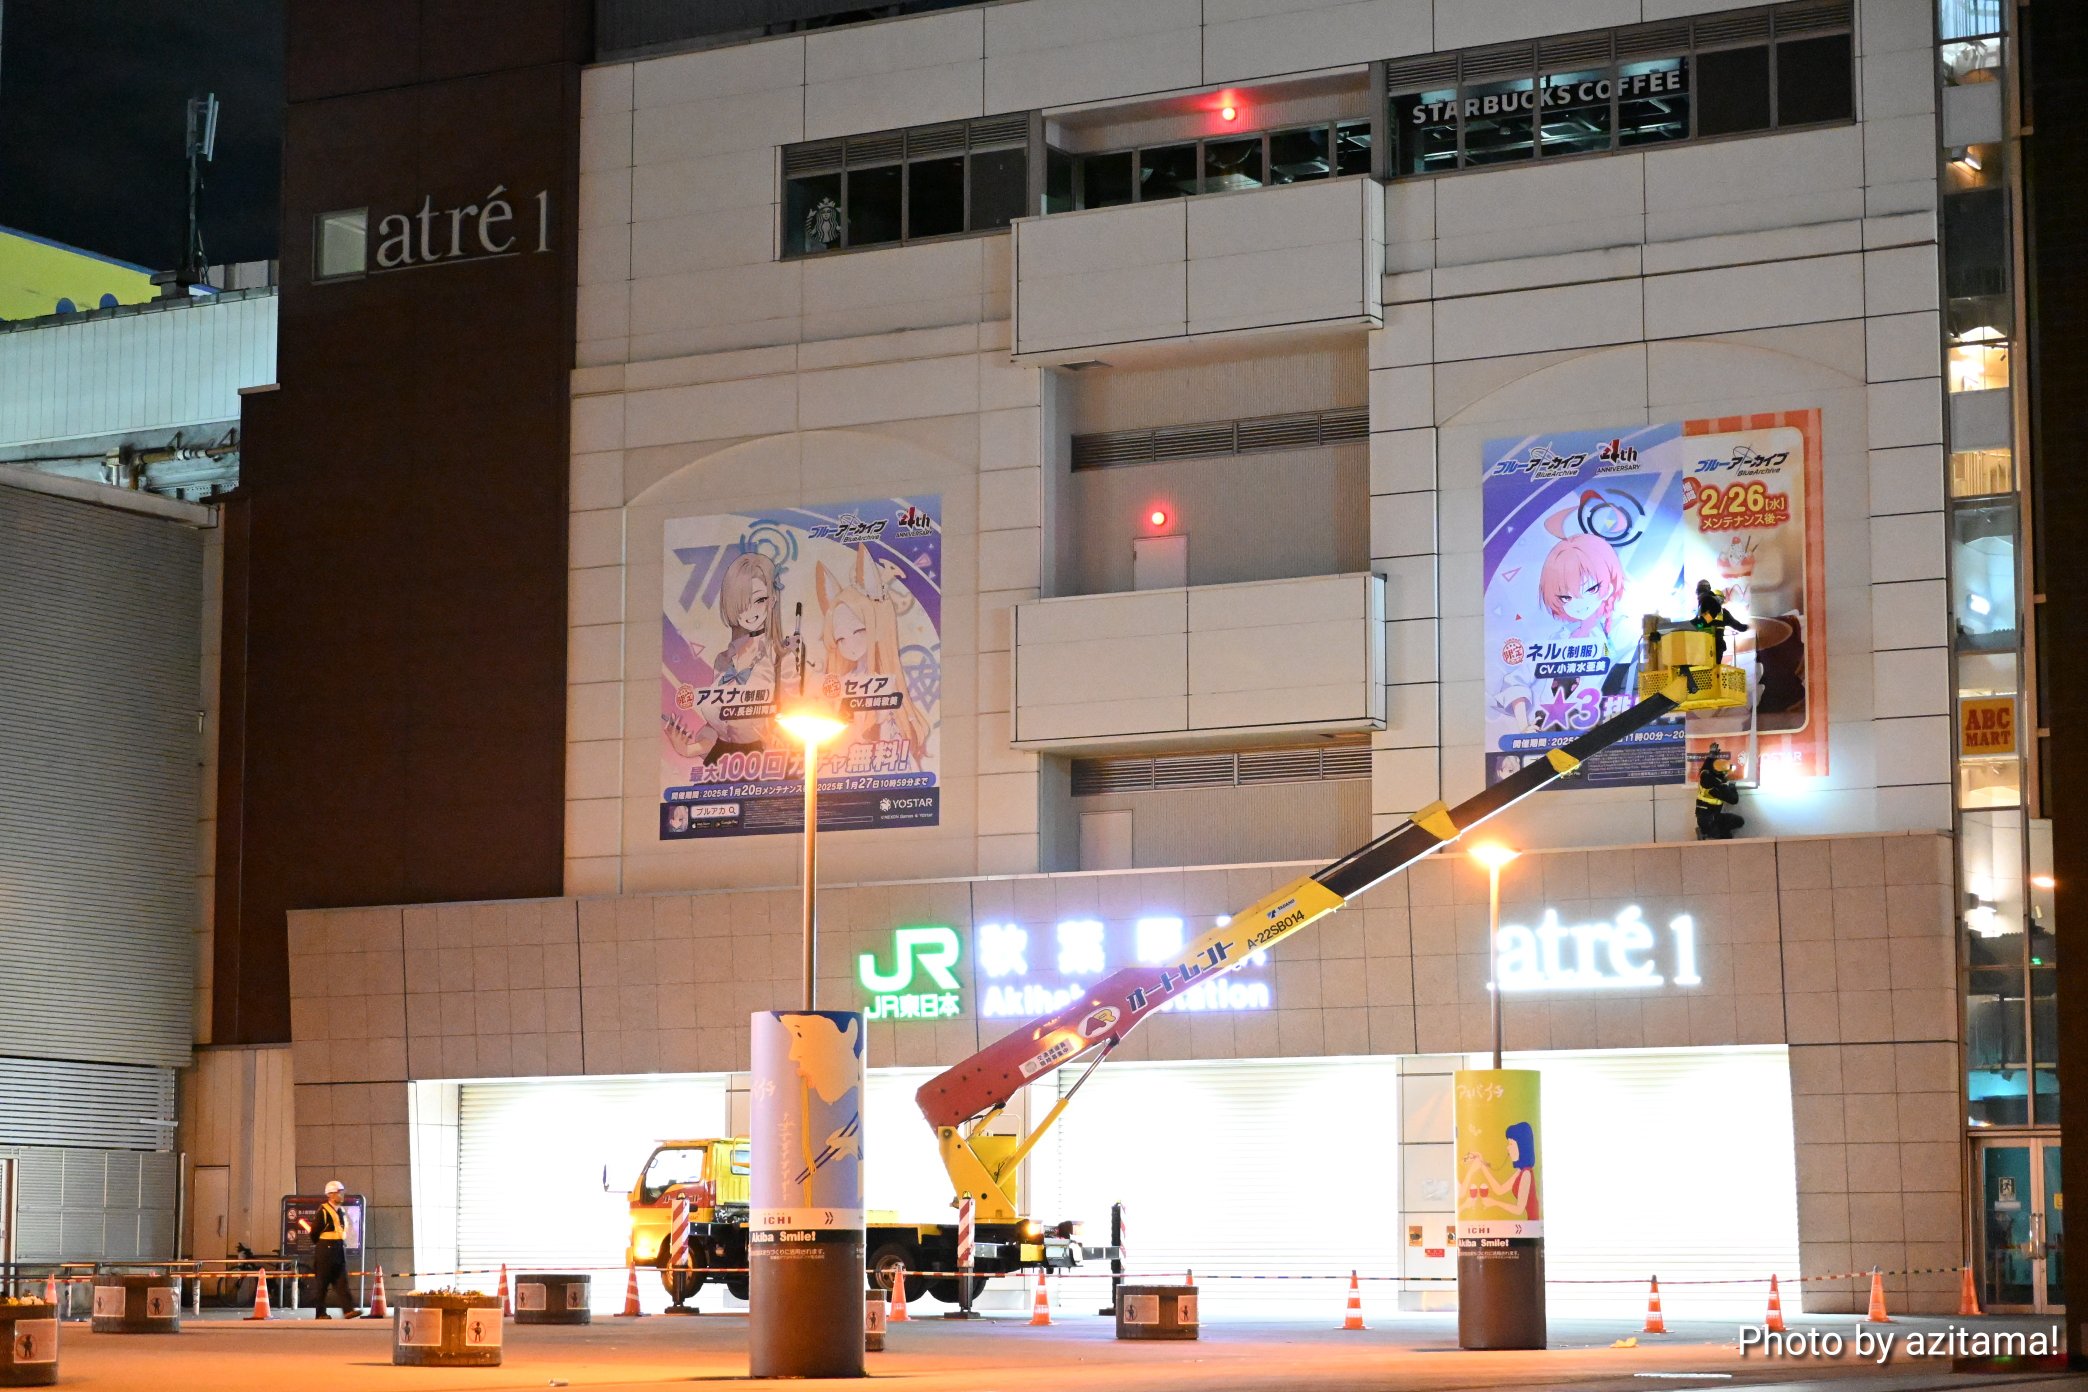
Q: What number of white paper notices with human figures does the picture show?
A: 10